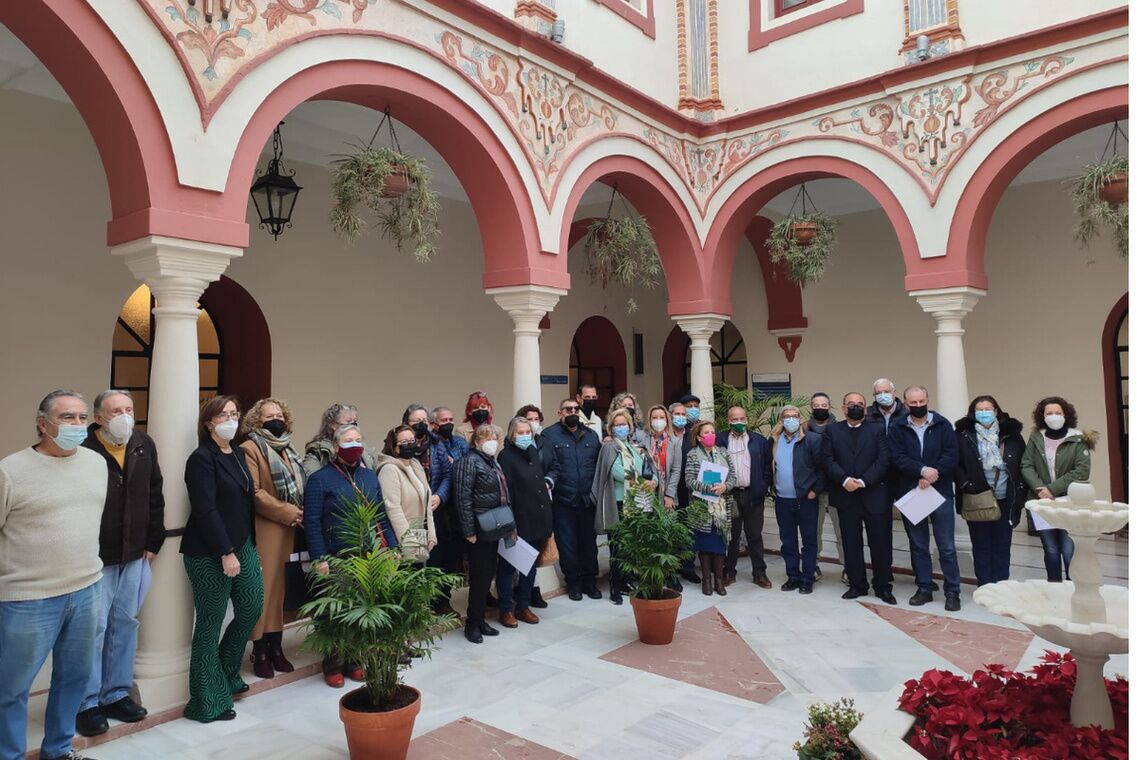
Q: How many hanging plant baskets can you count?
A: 4